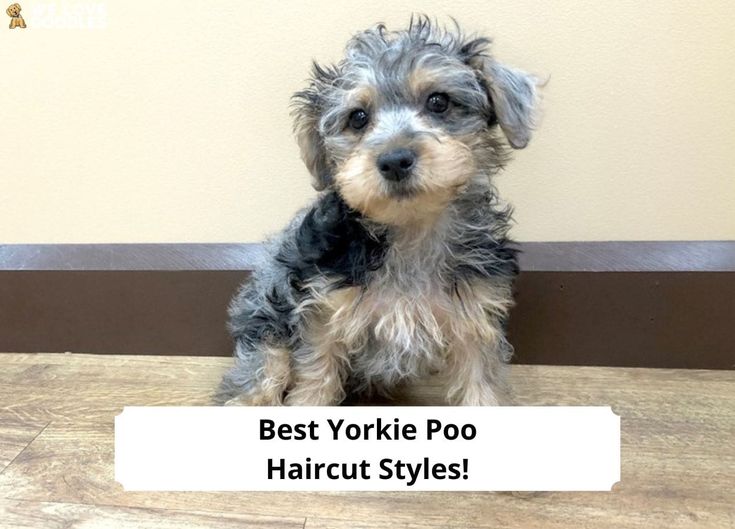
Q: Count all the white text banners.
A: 1